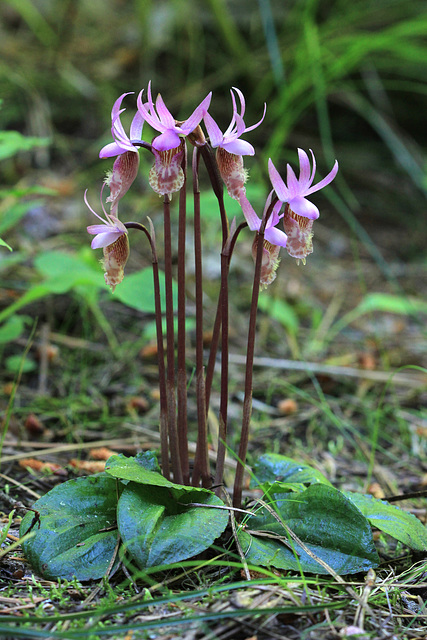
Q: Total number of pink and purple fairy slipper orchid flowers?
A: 6